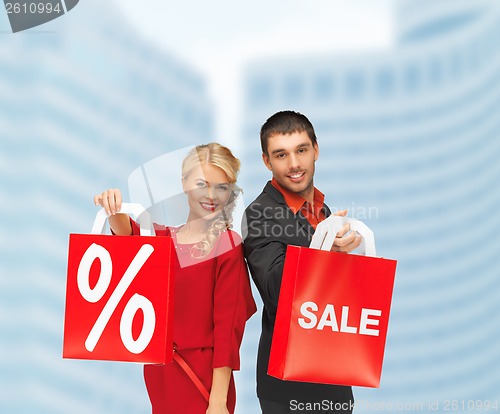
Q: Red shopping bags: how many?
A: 2